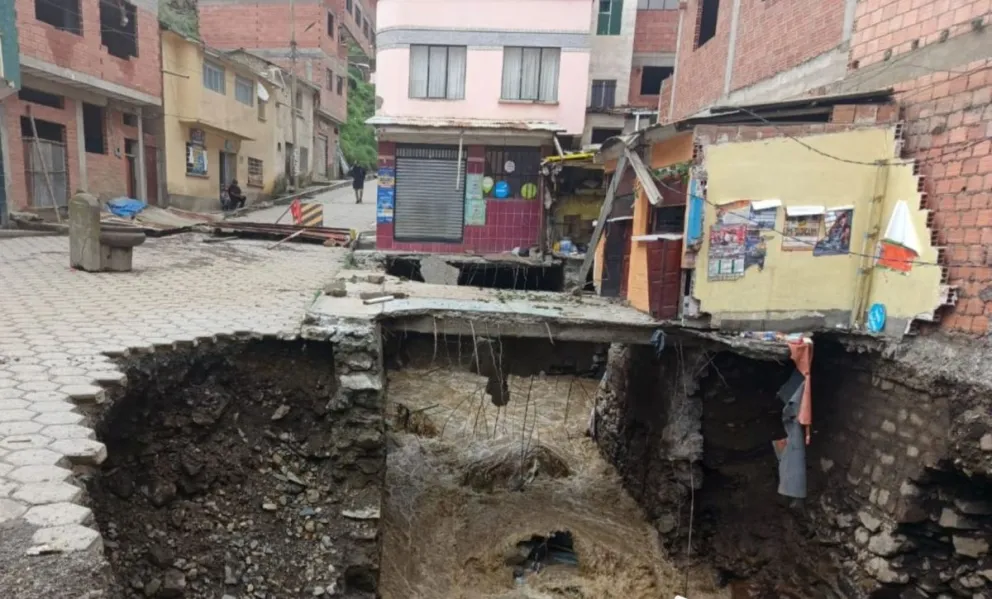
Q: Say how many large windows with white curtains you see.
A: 2